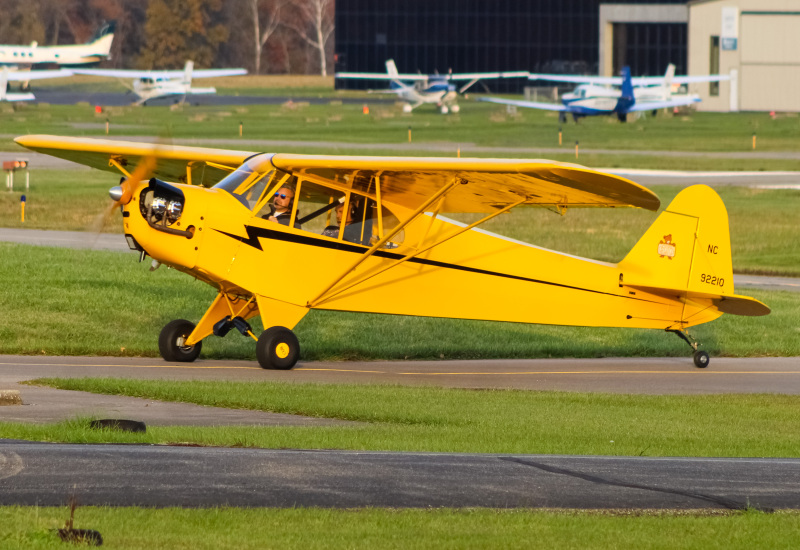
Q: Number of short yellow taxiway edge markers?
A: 8